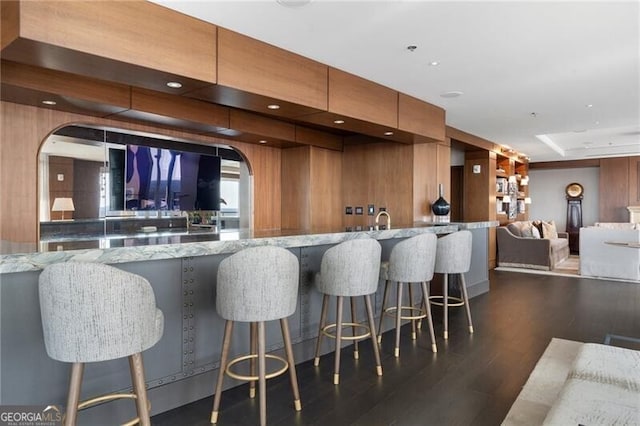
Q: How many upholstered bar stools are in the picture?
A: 5